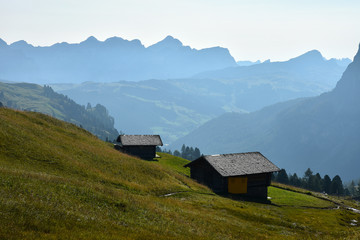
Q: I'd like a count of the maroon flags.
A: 0